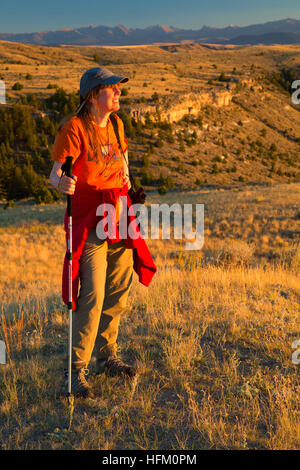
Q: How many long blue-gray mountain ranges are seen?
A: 1